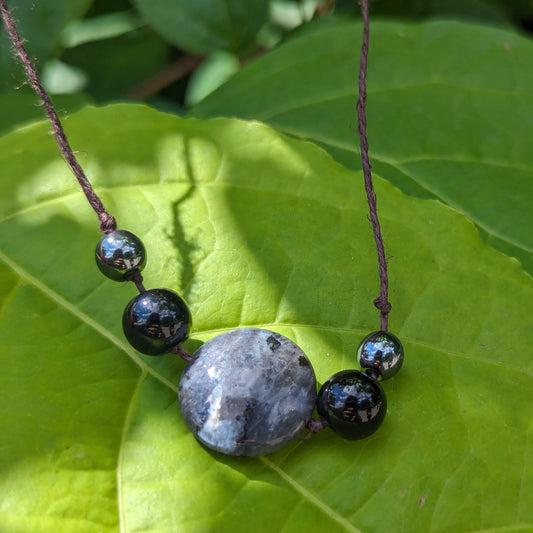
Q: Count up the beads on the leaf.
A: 5